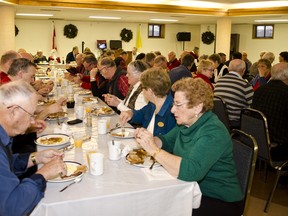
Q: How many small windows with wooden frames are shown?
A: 2